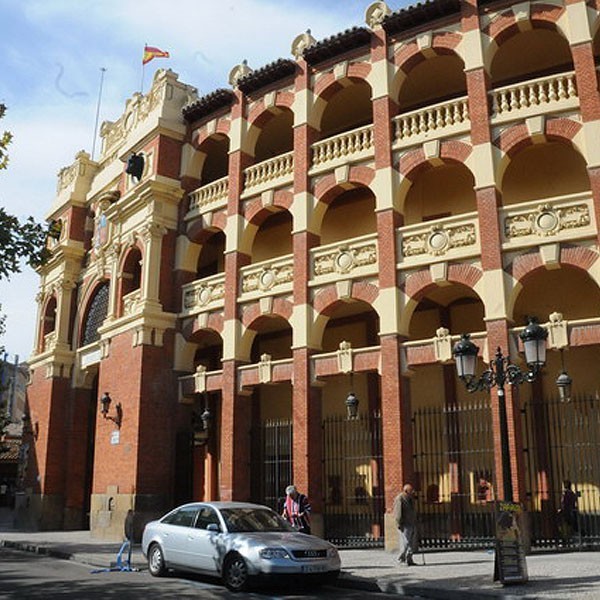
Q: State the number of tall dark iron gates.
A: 4